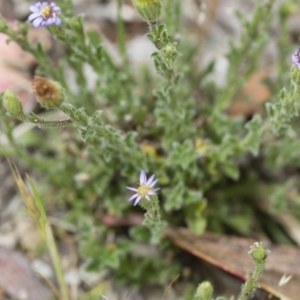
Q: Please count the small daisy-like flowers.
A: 3